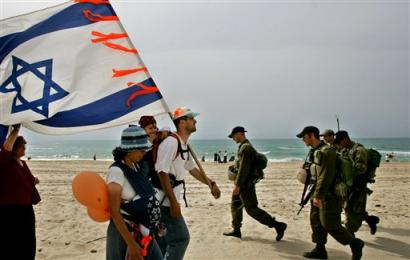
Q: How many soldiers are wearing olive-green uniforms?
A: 4